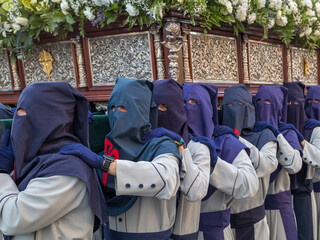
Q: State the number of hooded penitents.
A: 8